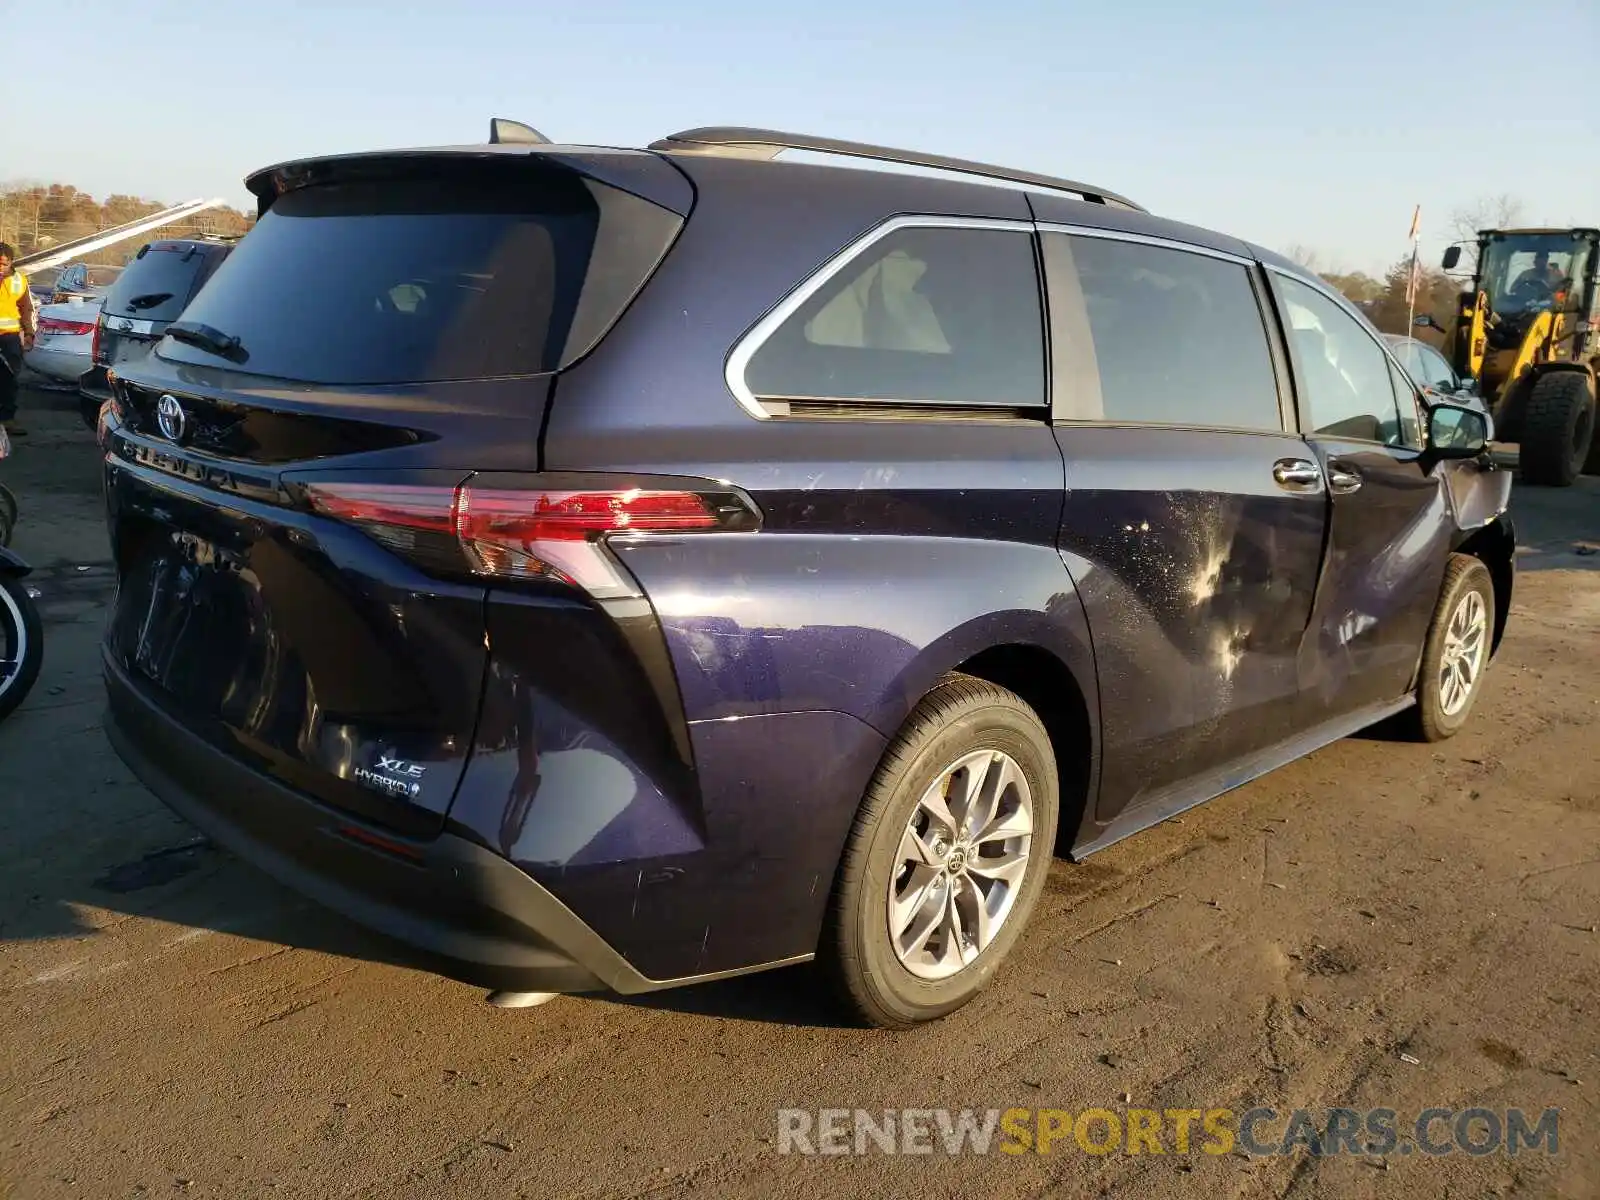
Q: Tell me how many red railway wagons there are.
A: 0